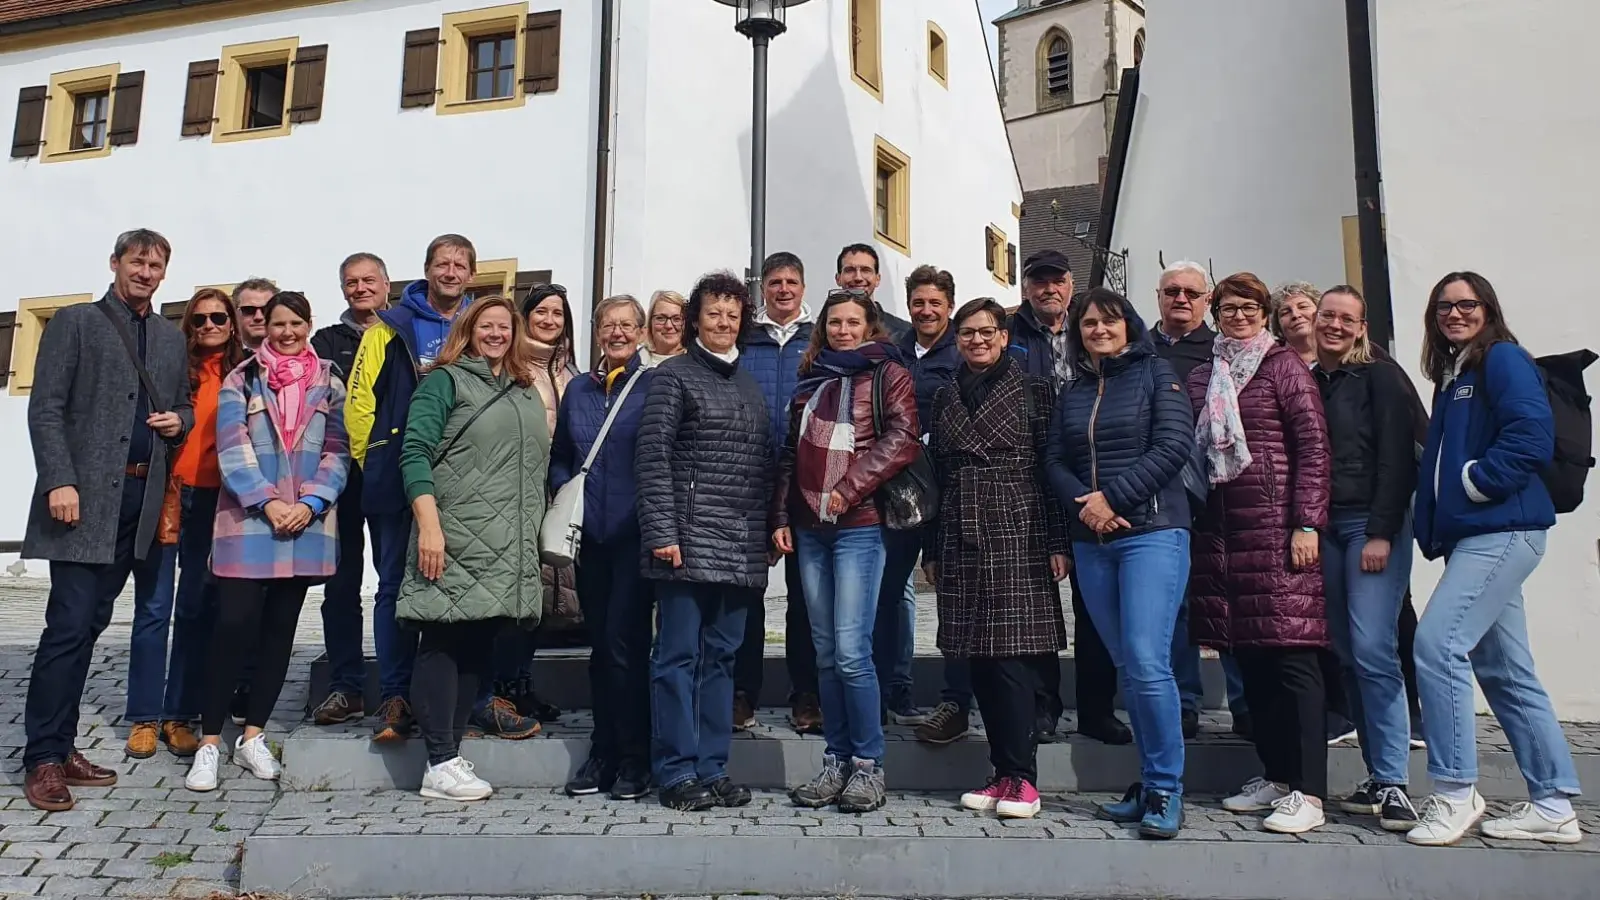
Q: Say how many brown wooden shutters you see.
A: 12